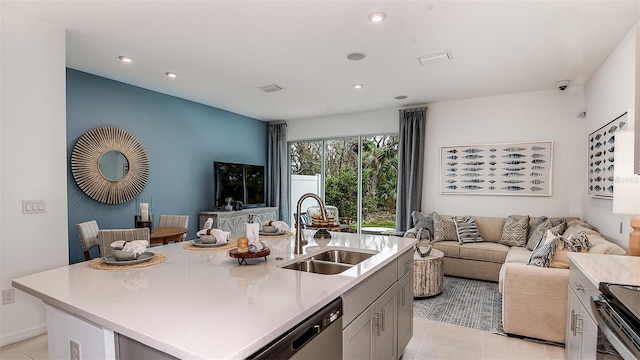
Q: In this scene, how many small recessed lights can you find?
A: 4